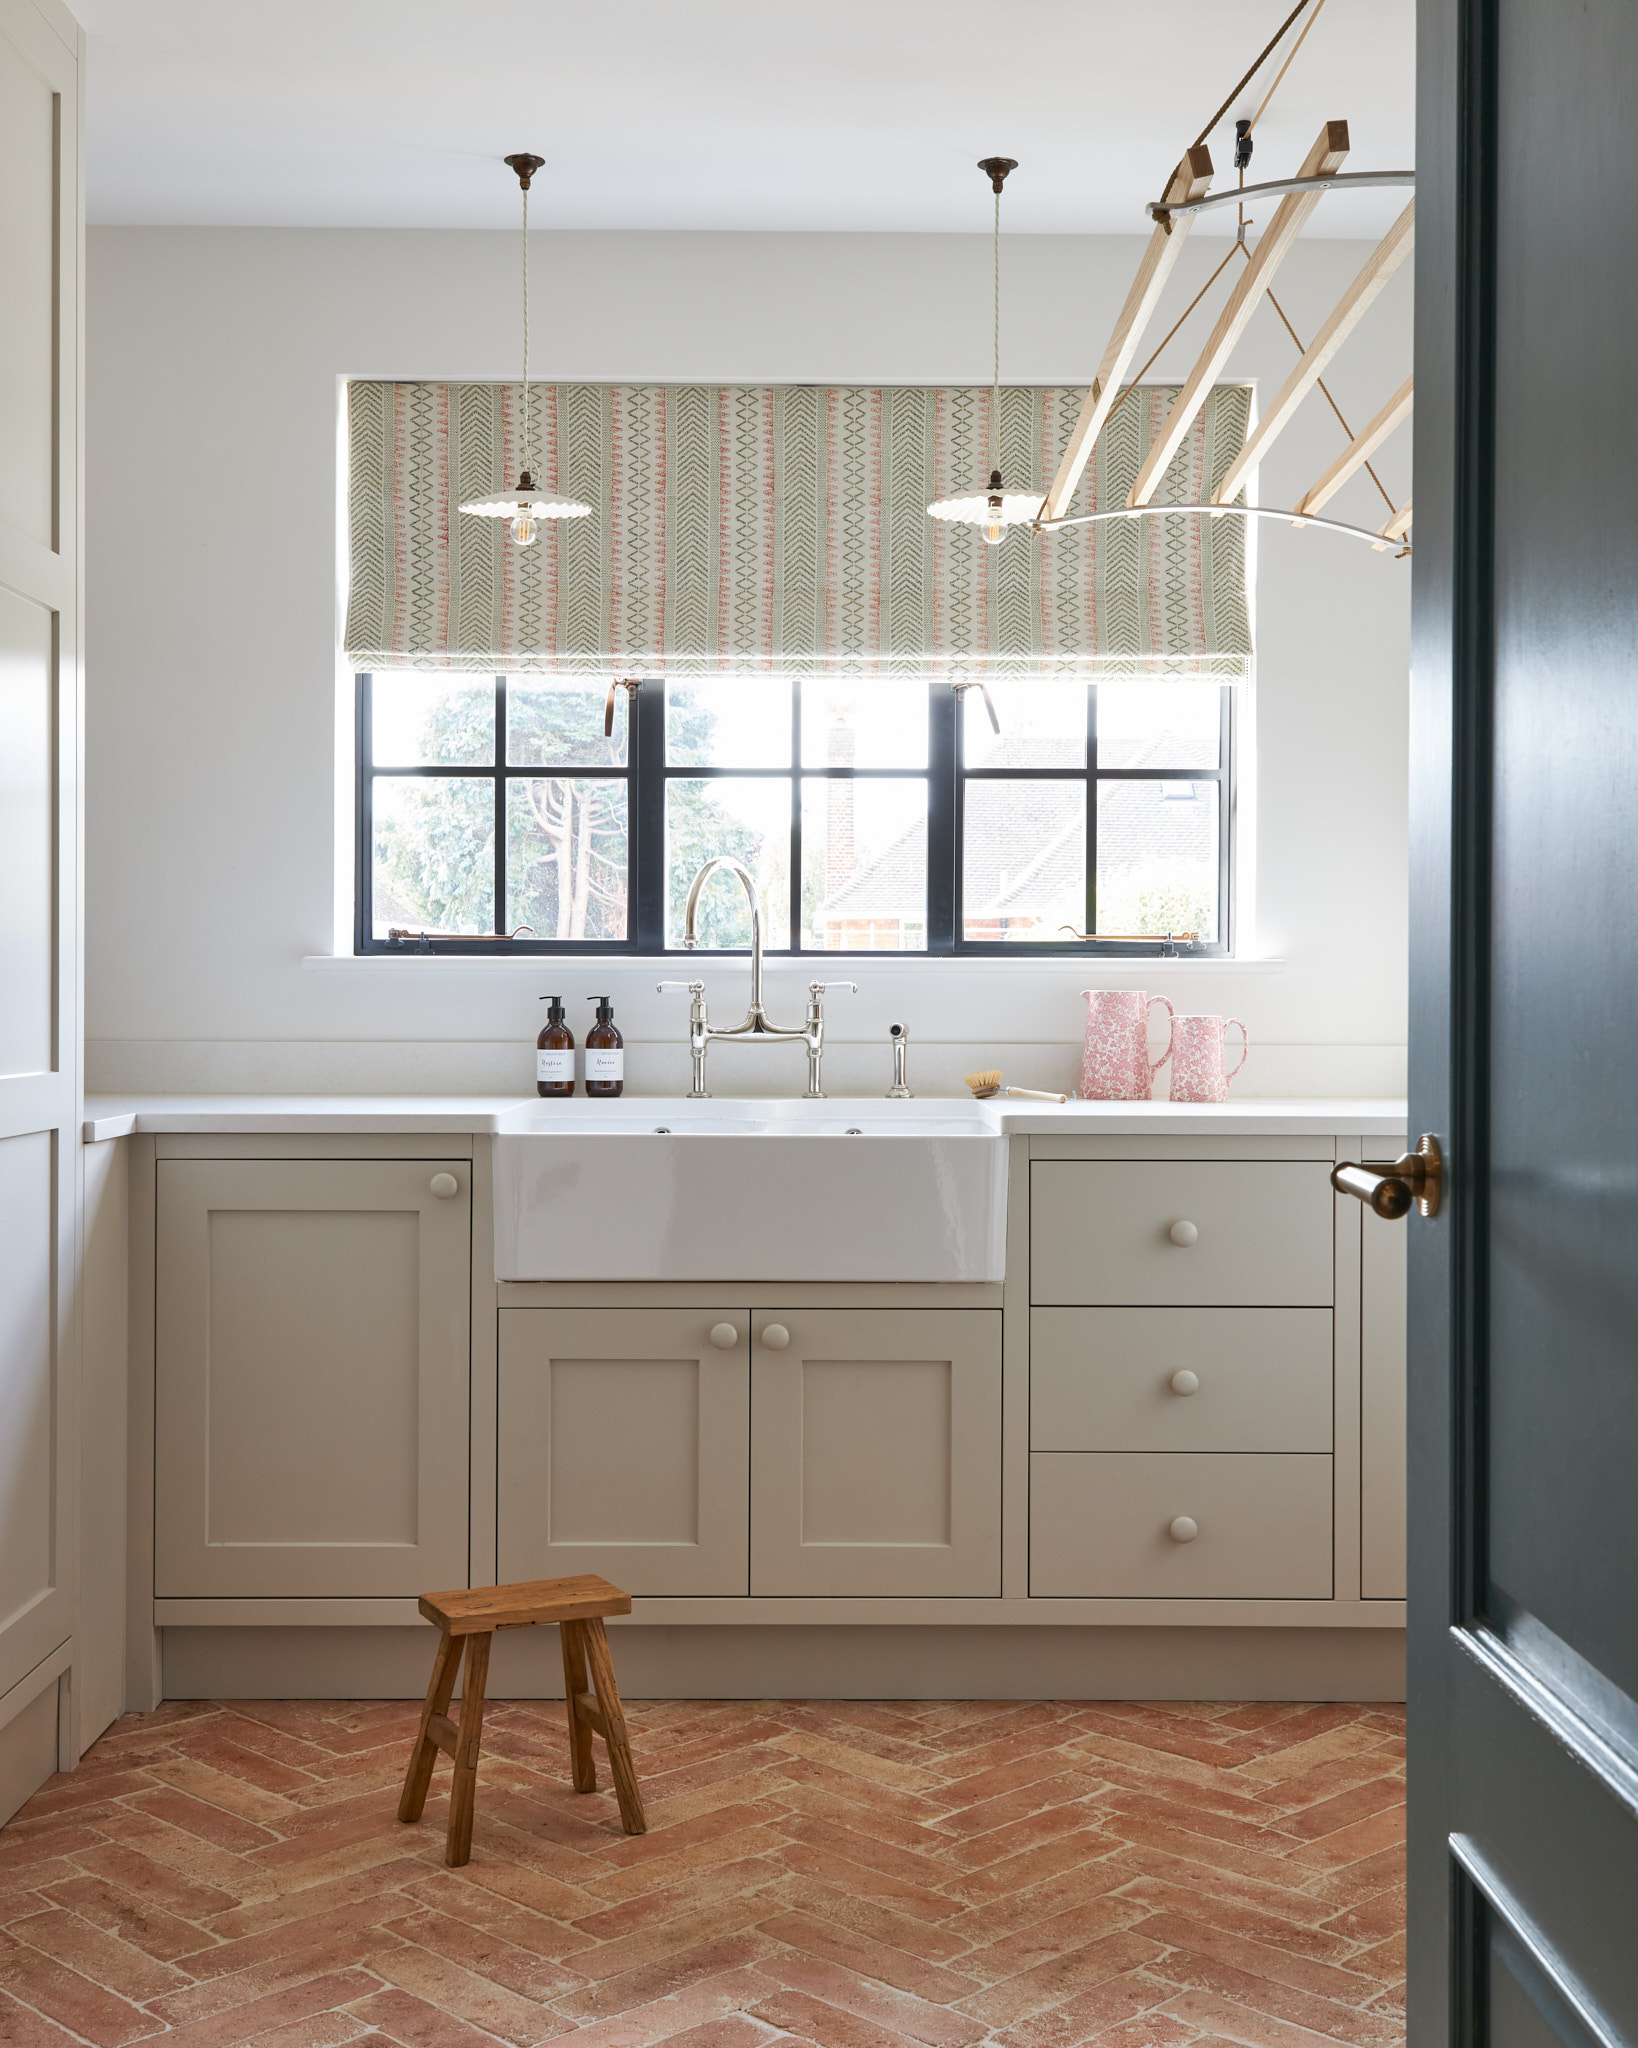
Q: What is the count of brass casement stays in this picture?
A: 2